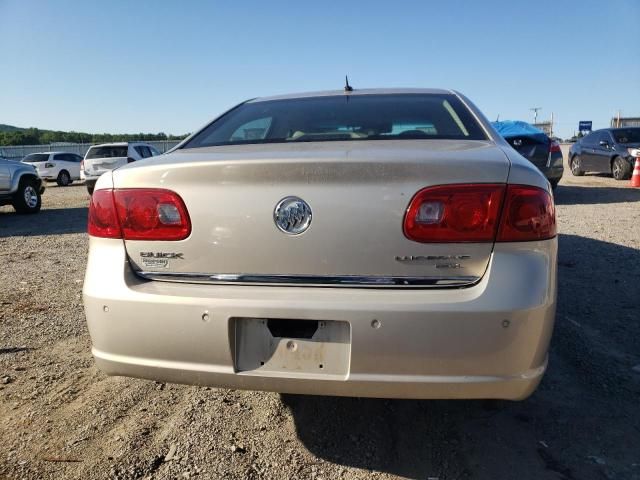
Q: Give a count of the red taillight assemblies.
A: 2